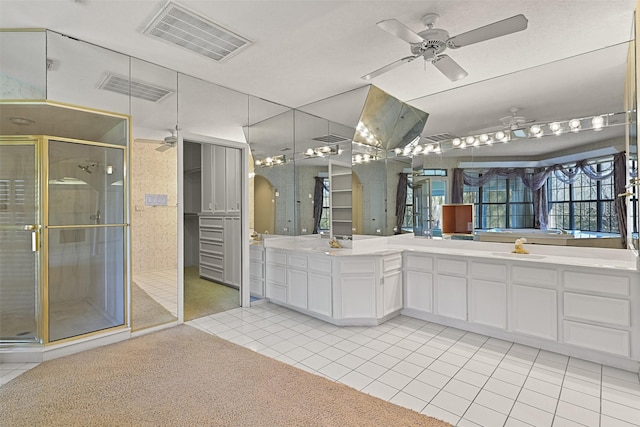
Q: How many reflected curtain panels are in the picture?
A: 5